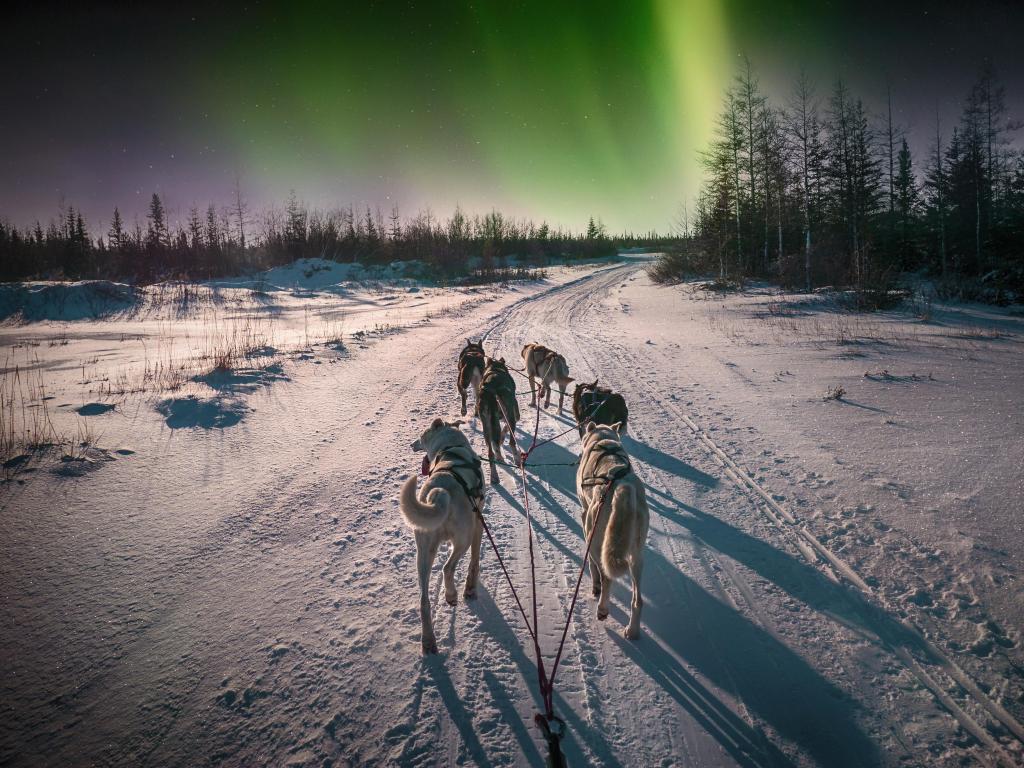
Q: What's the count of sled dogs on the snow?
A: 6